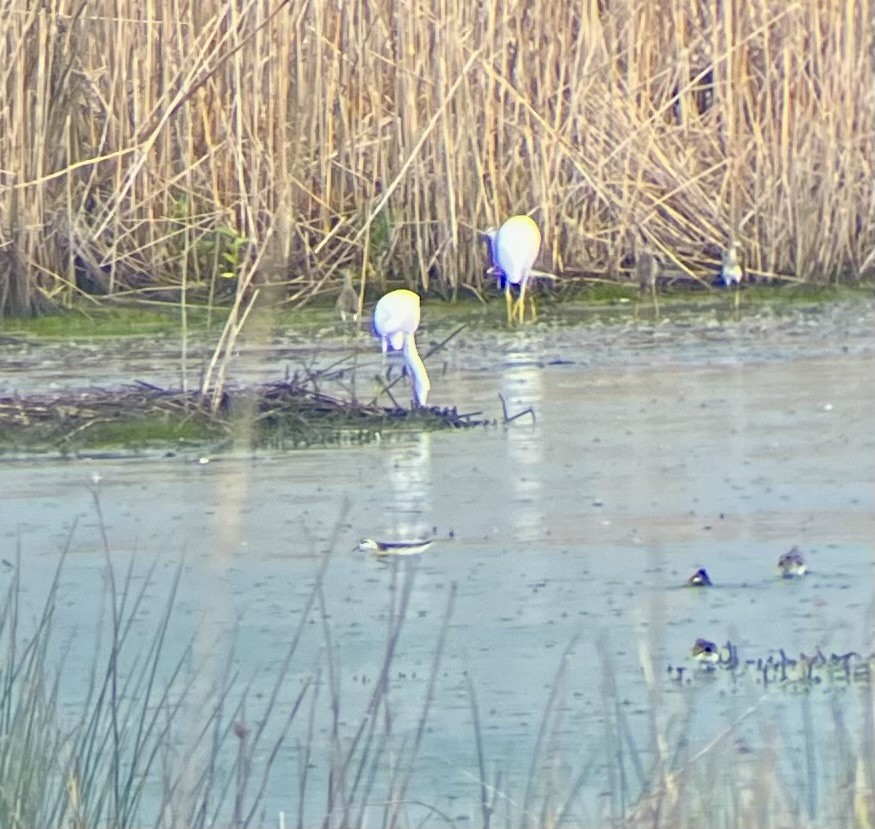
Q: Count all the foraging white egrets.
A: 2